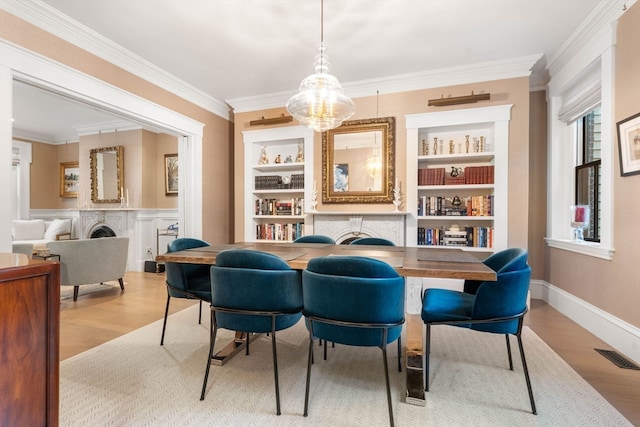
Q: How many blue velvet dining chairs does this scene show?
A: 6